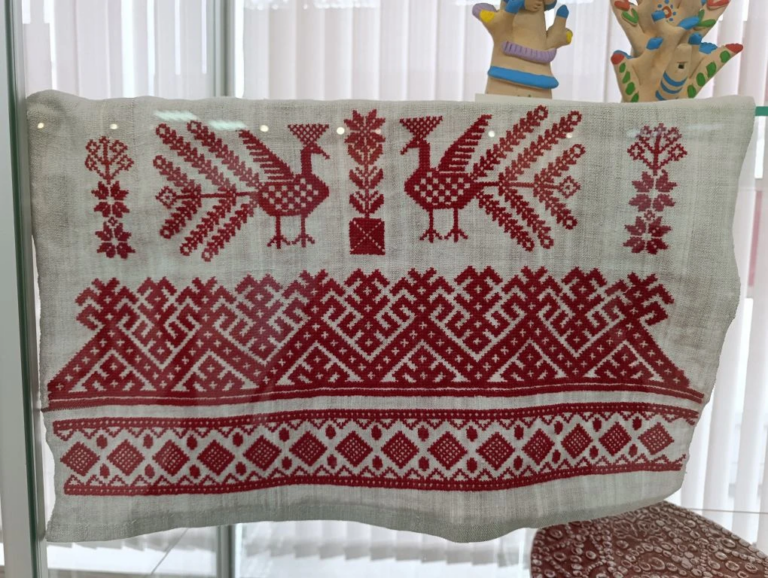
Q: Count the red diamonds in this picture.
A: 14